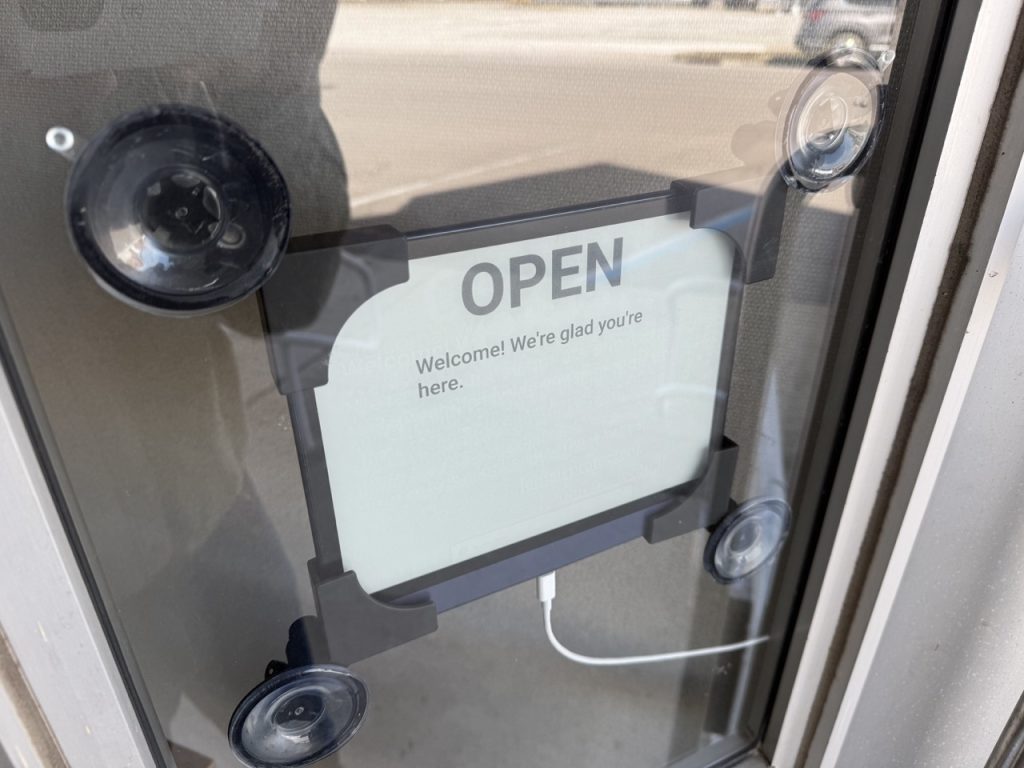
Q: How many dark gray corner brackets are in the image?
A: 4